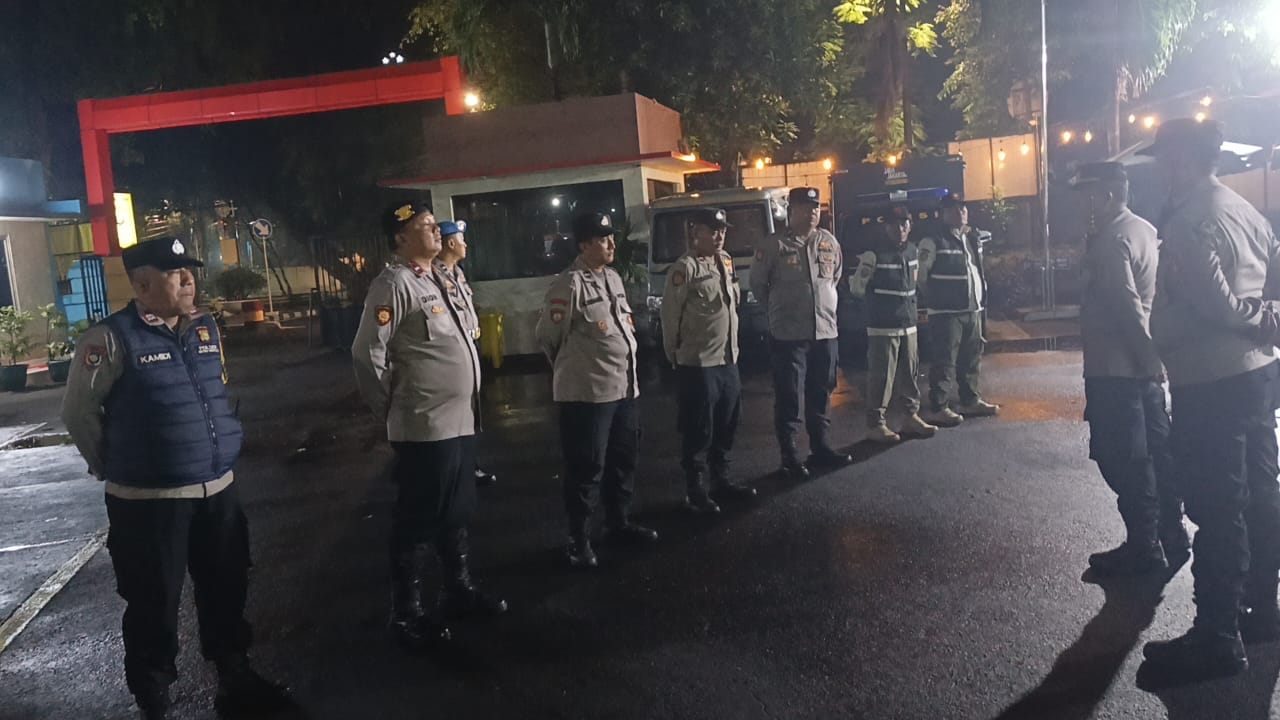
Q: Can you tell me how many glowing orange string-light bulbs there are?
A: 11